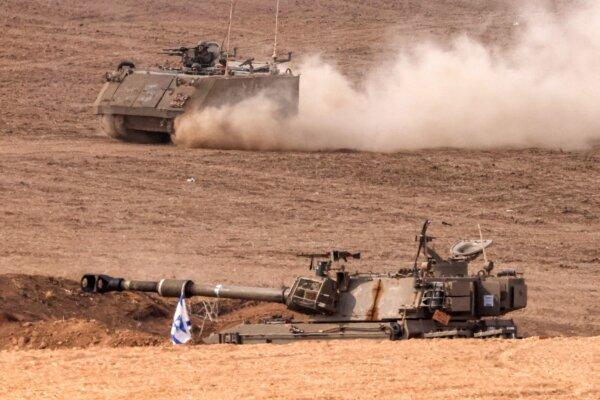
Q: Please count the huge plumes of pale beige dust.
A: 1